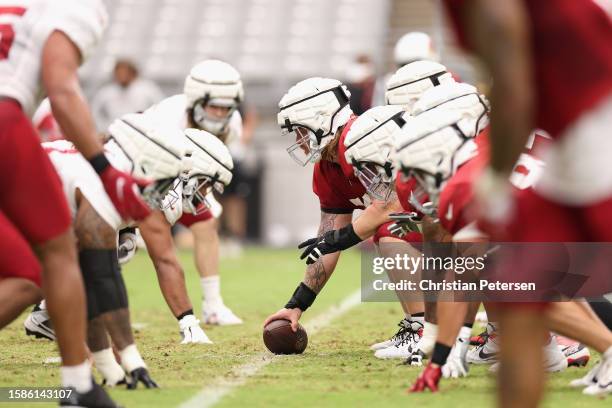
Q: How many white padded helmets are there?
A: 8